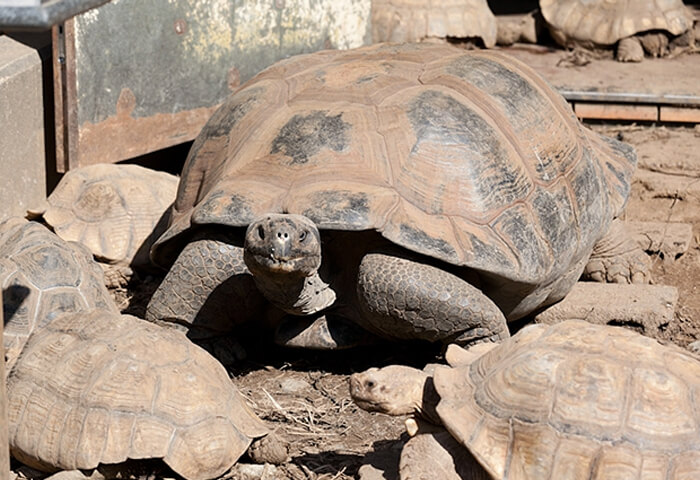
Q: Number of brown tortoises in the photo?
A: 7